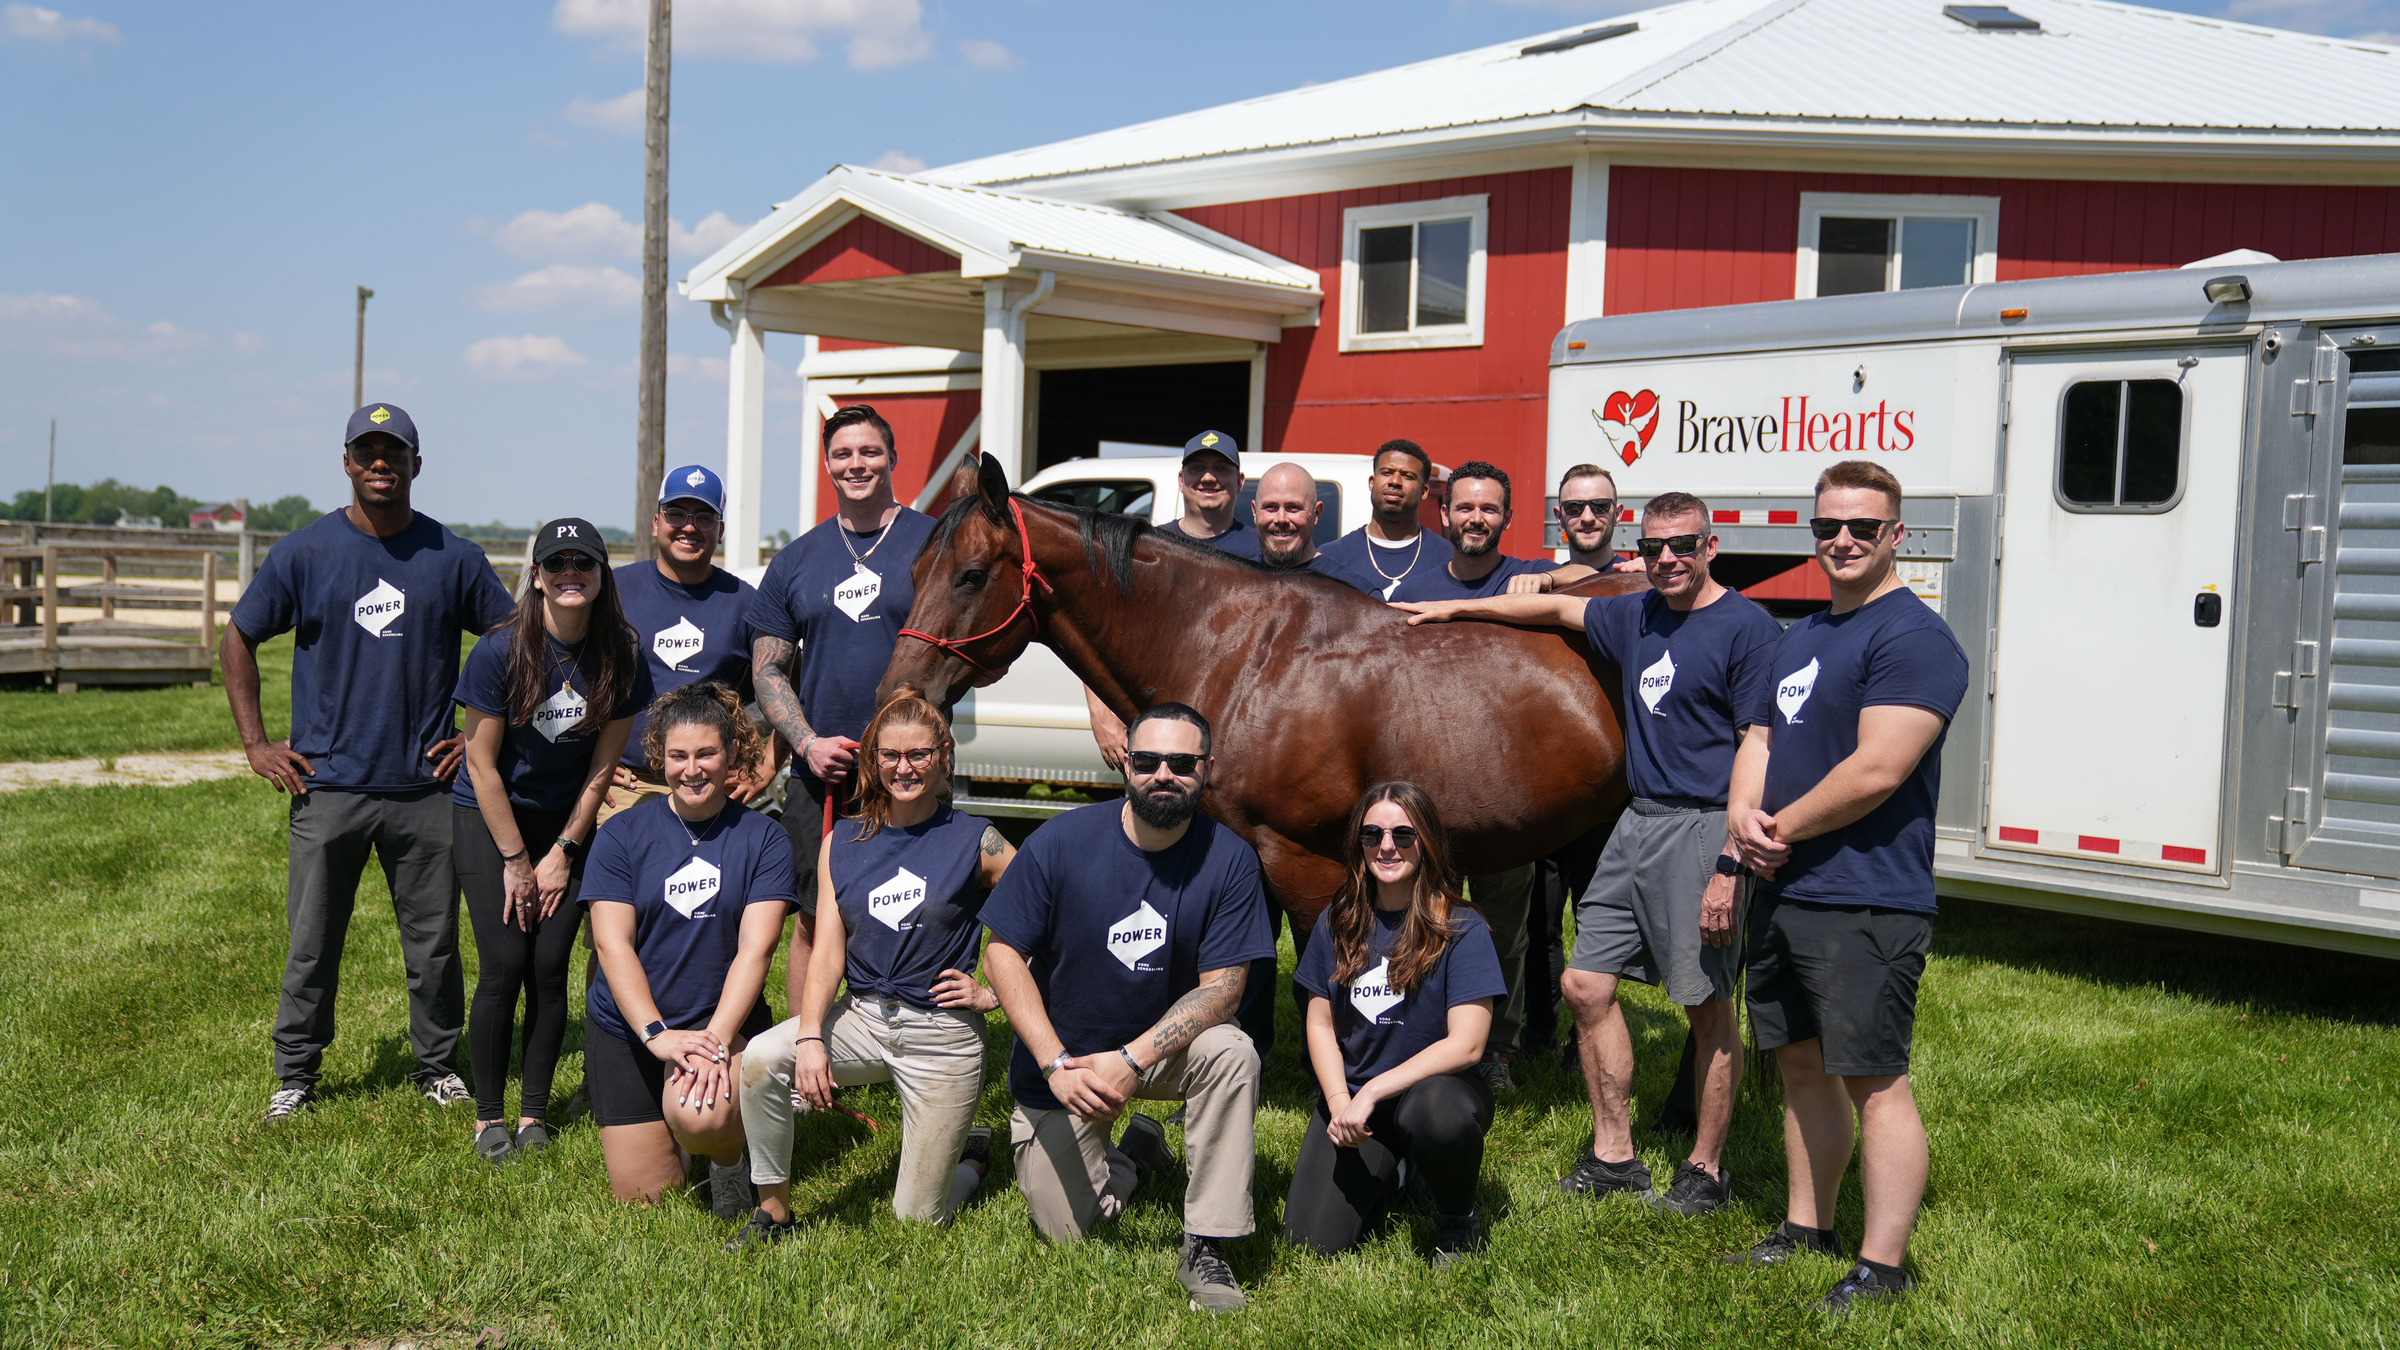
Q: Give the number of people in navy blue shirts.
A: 15